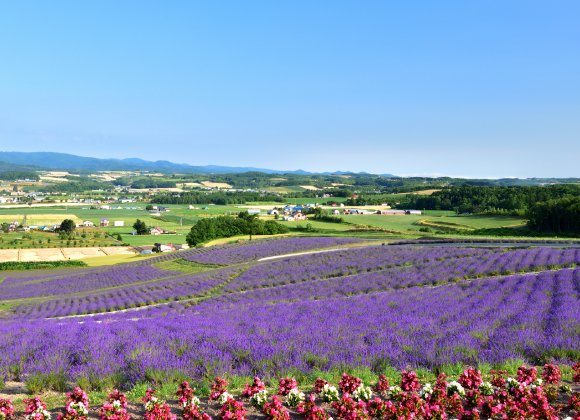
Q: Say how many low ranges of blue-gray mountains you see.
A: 1